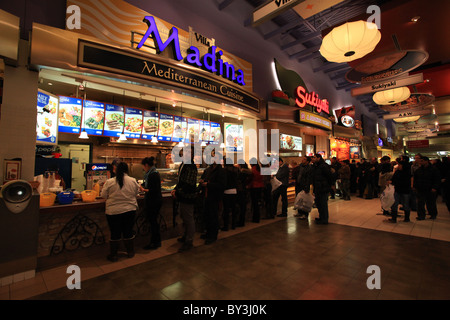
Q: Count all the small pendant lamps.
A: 6